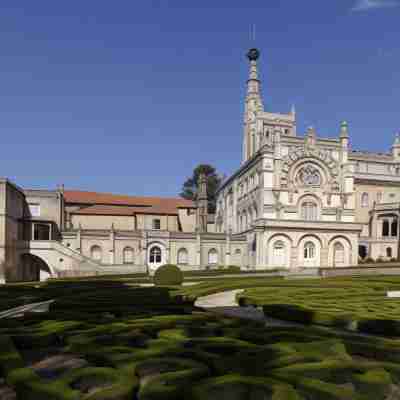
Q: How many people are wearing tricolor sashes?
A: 0